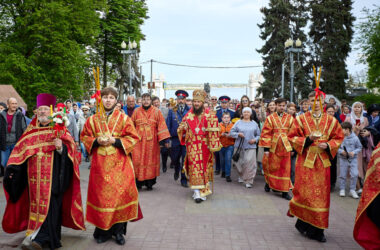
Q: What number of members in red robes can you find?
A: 7